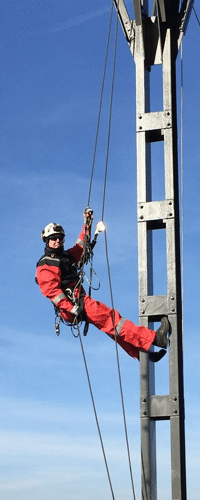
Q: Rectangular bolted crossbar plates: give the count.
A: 4